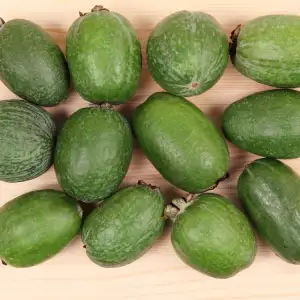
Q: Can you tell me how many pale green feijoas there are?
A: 12